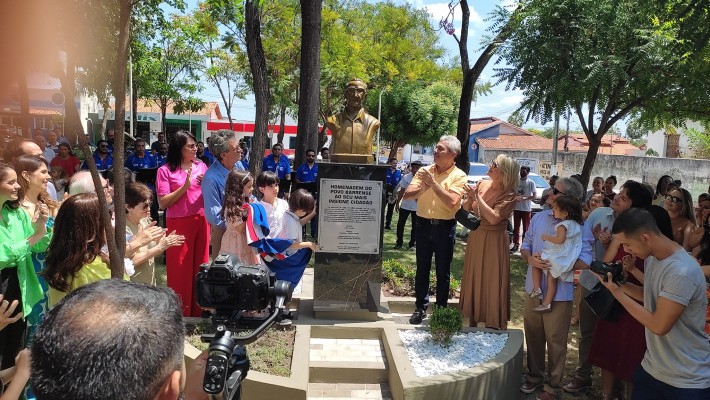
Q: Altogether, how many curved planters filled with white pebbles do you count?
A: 1